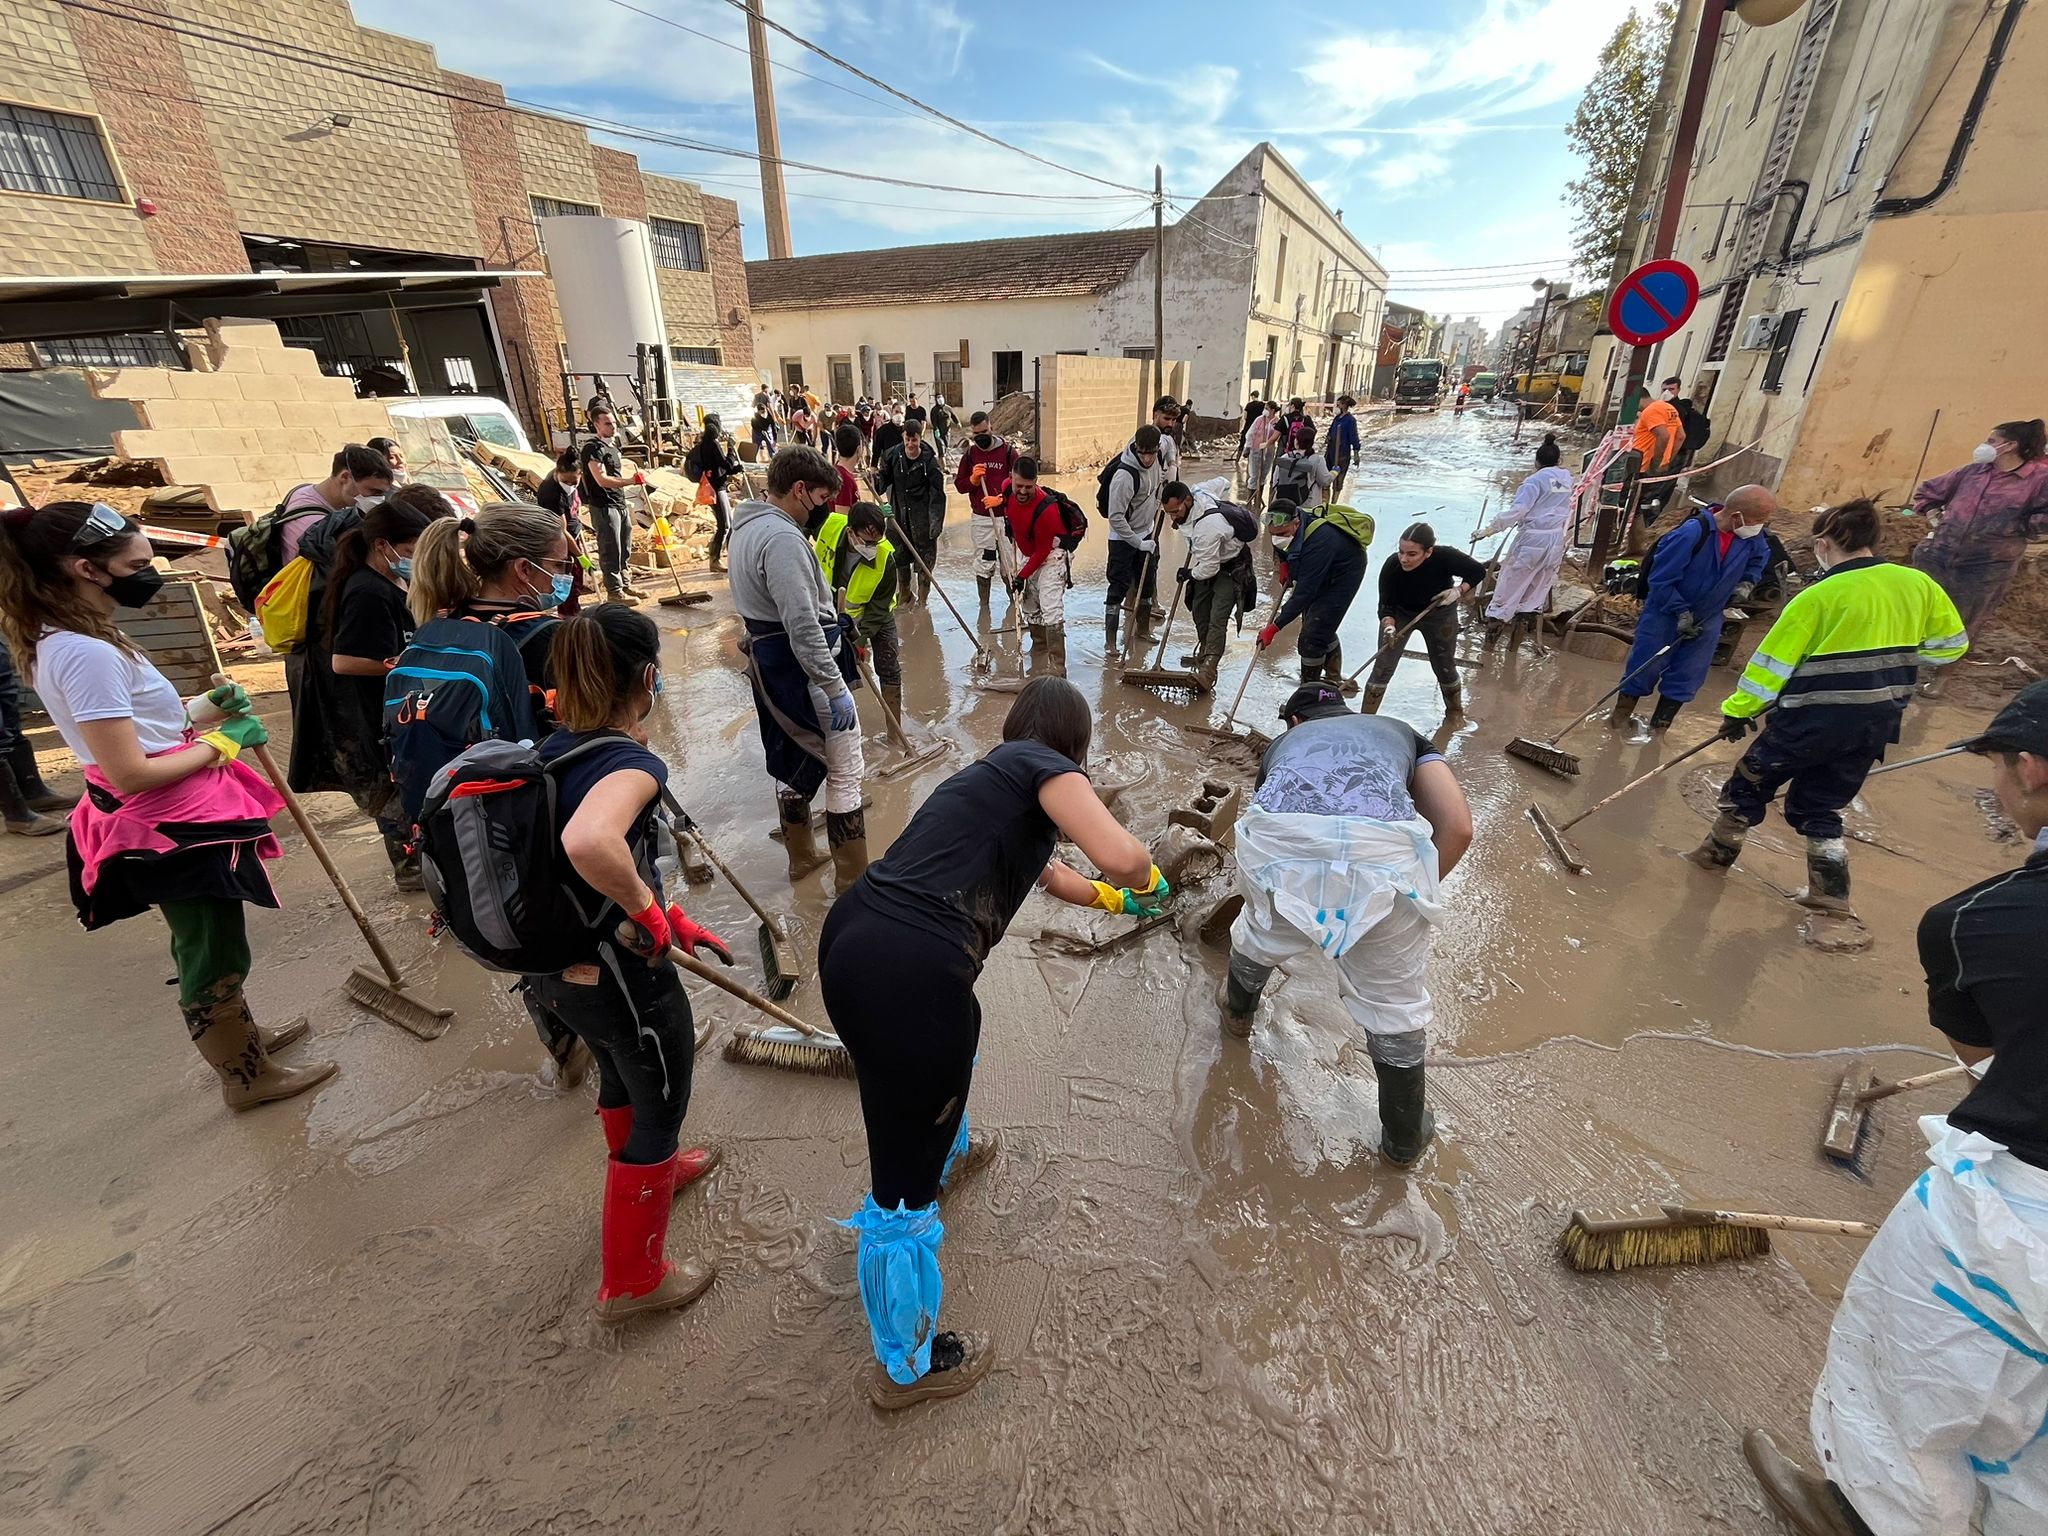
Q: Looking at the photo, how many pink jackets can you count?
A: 1